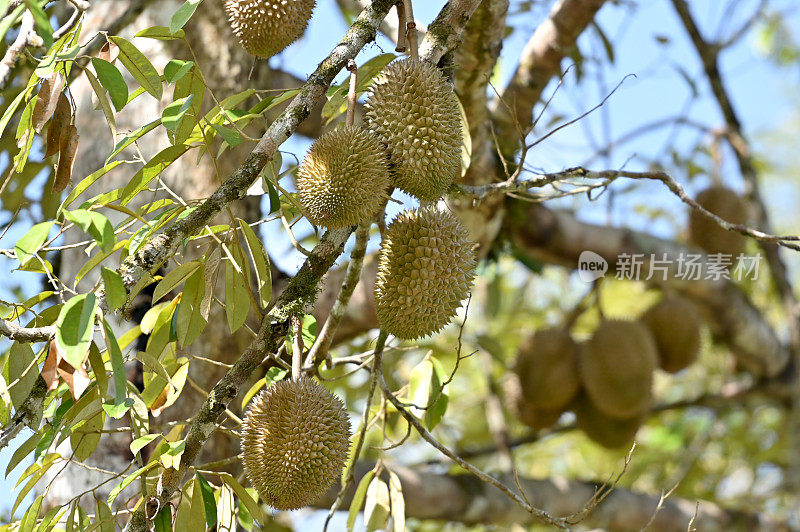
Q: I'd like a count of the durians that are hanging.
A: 11